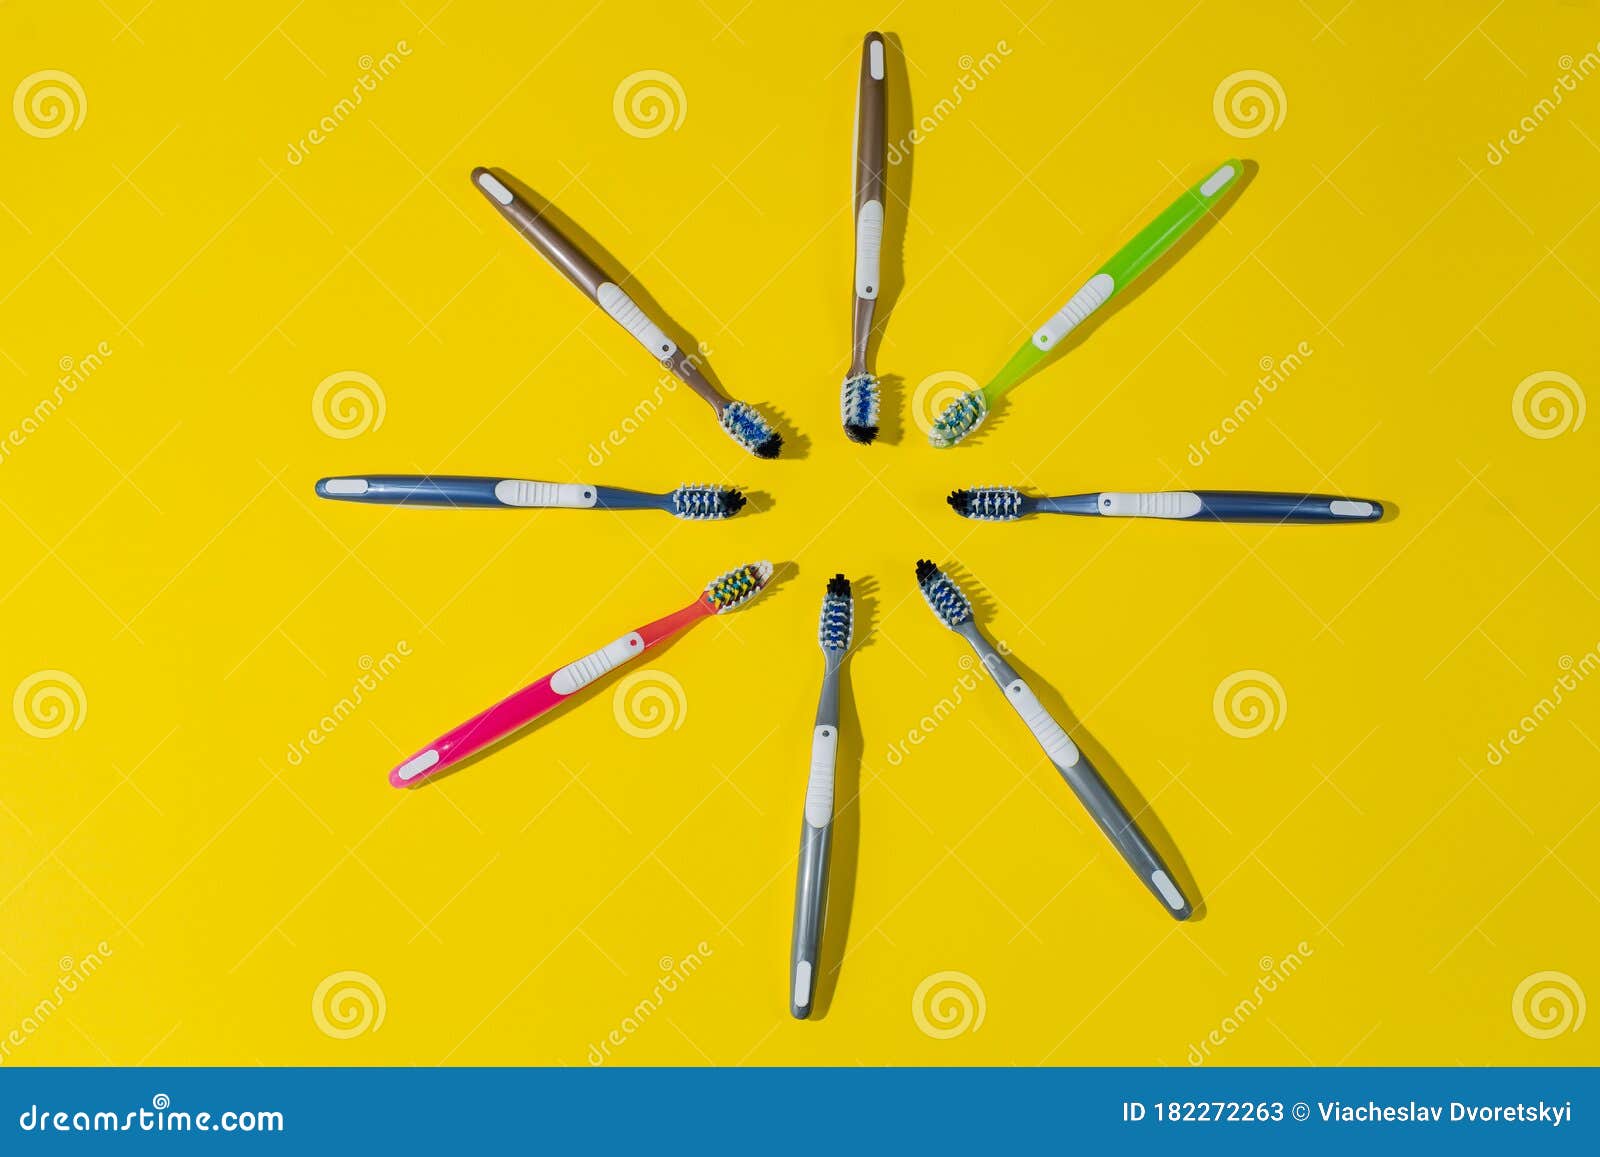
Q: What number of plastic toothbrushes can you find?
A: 8